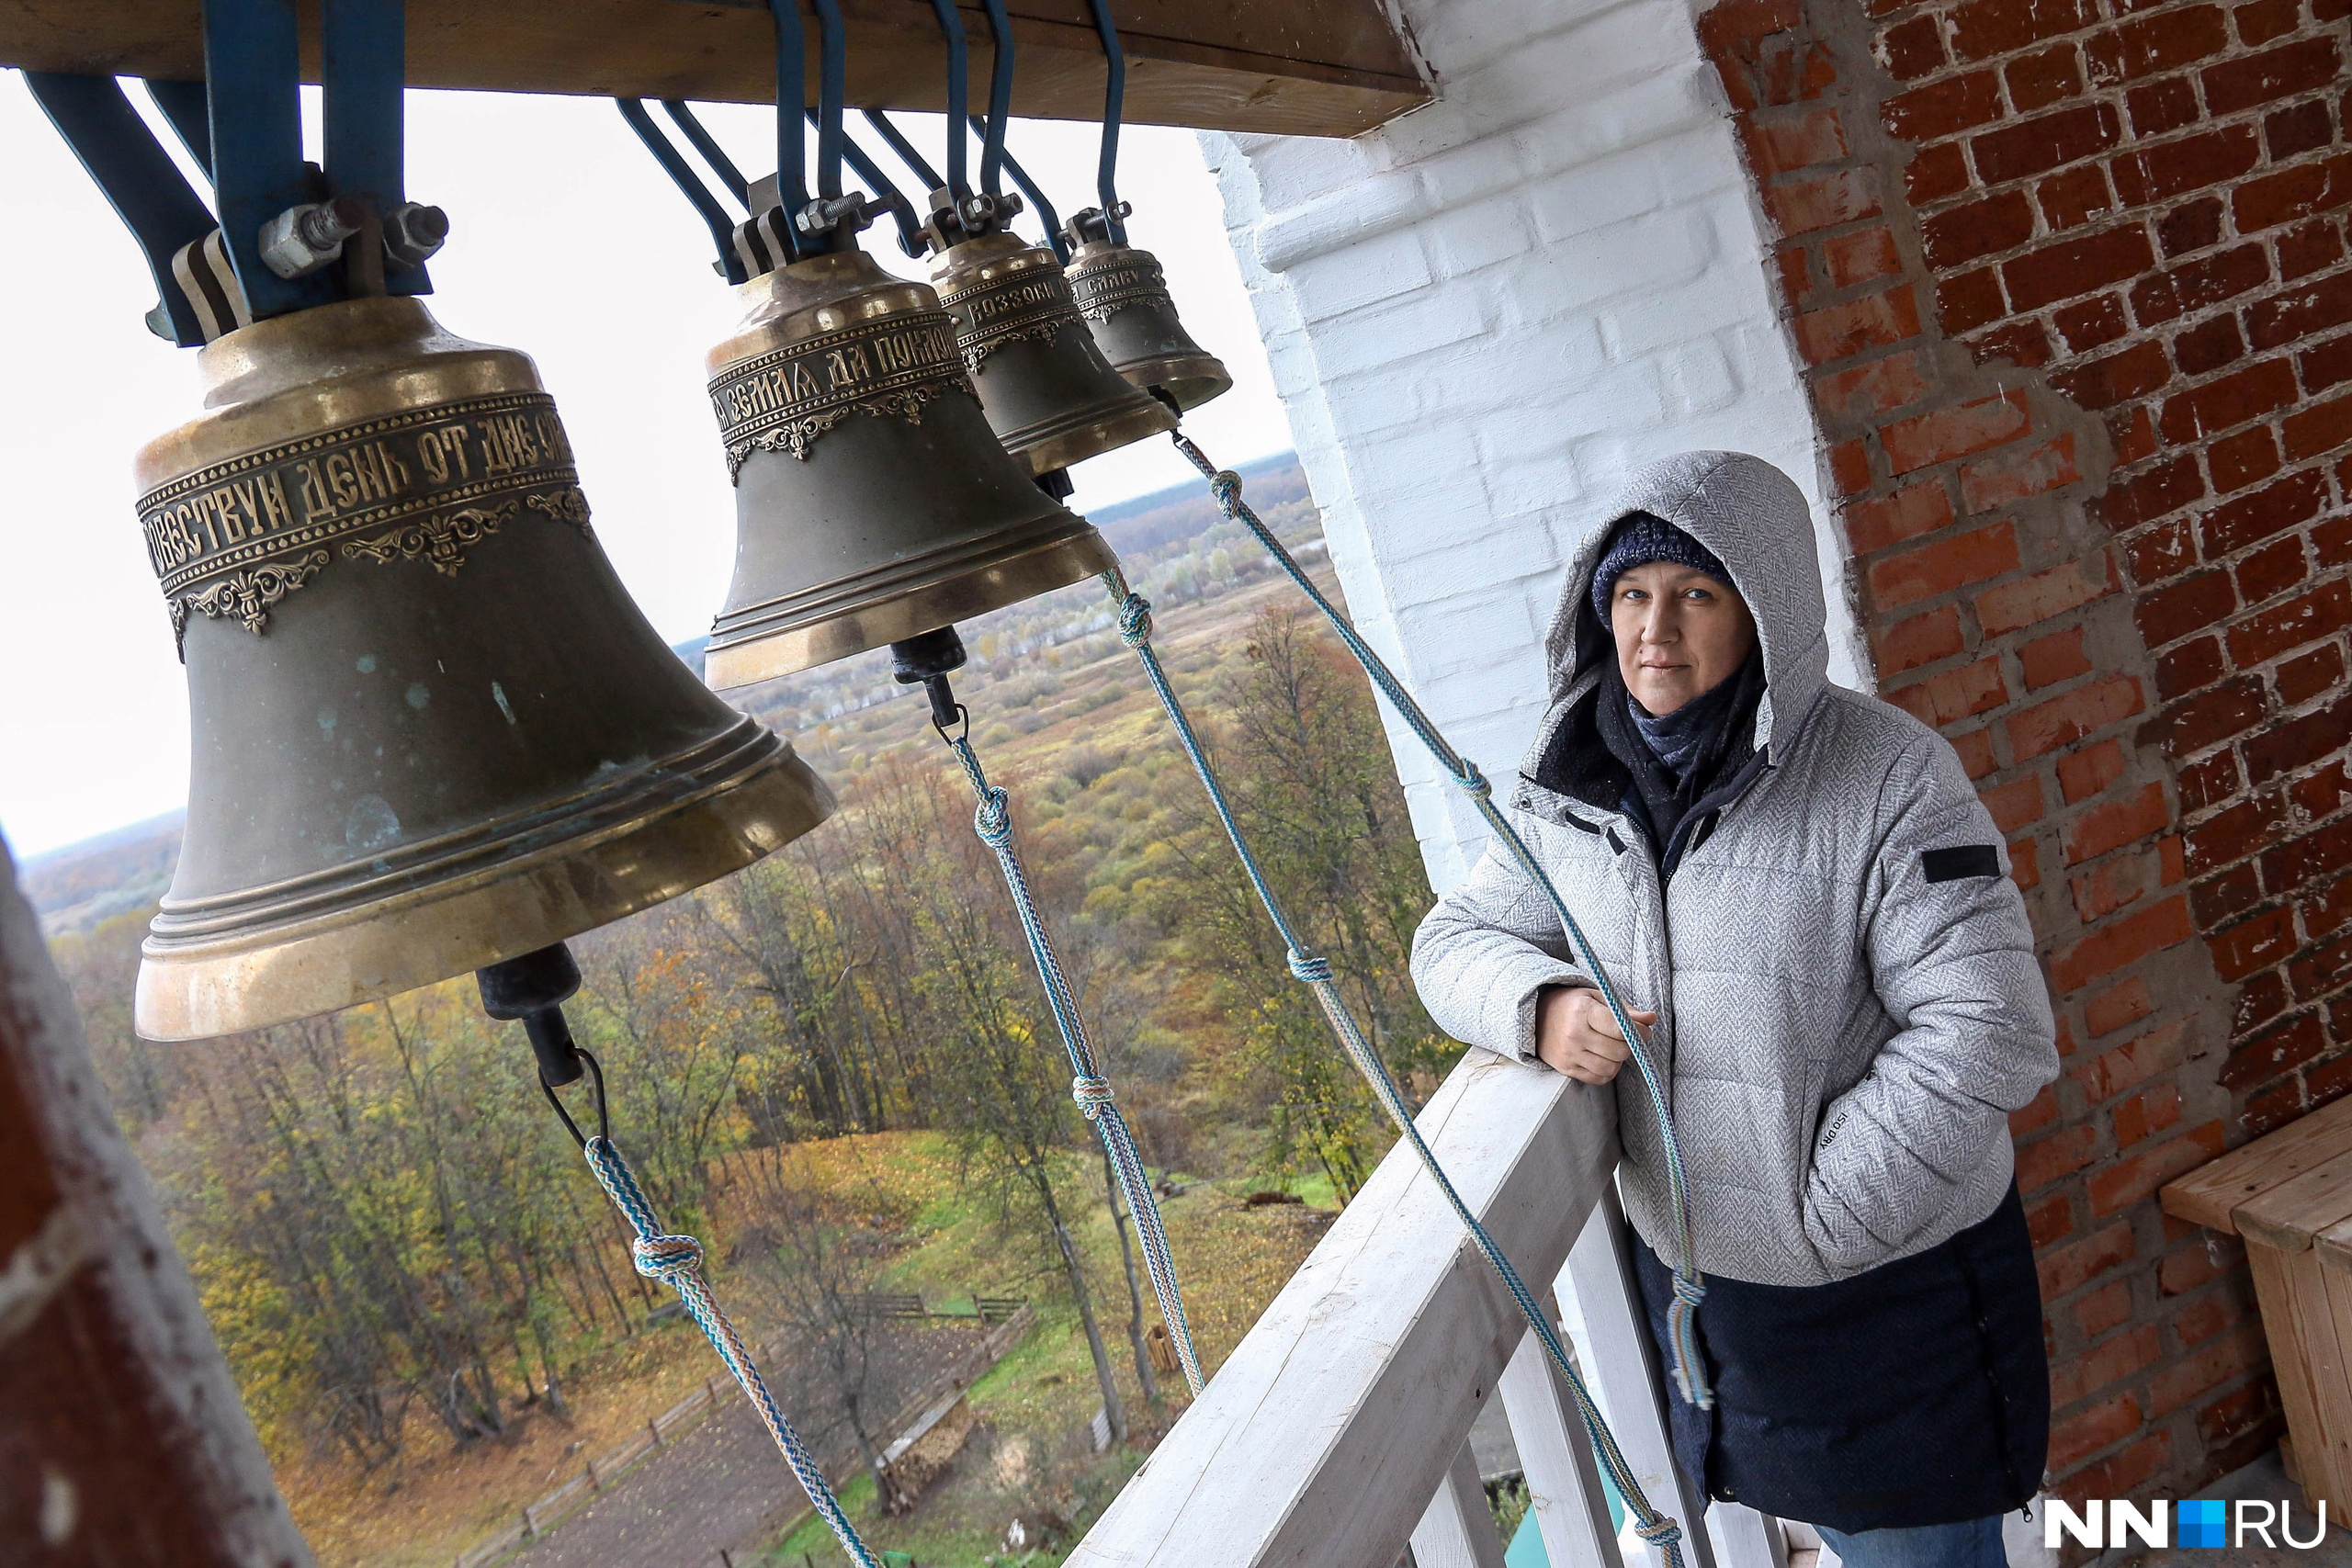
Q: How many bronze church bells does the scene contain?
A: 4